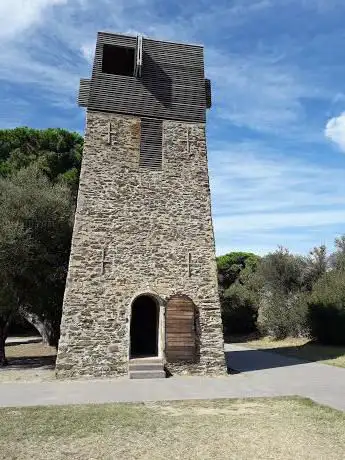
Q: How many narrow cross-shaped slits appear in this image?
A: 4